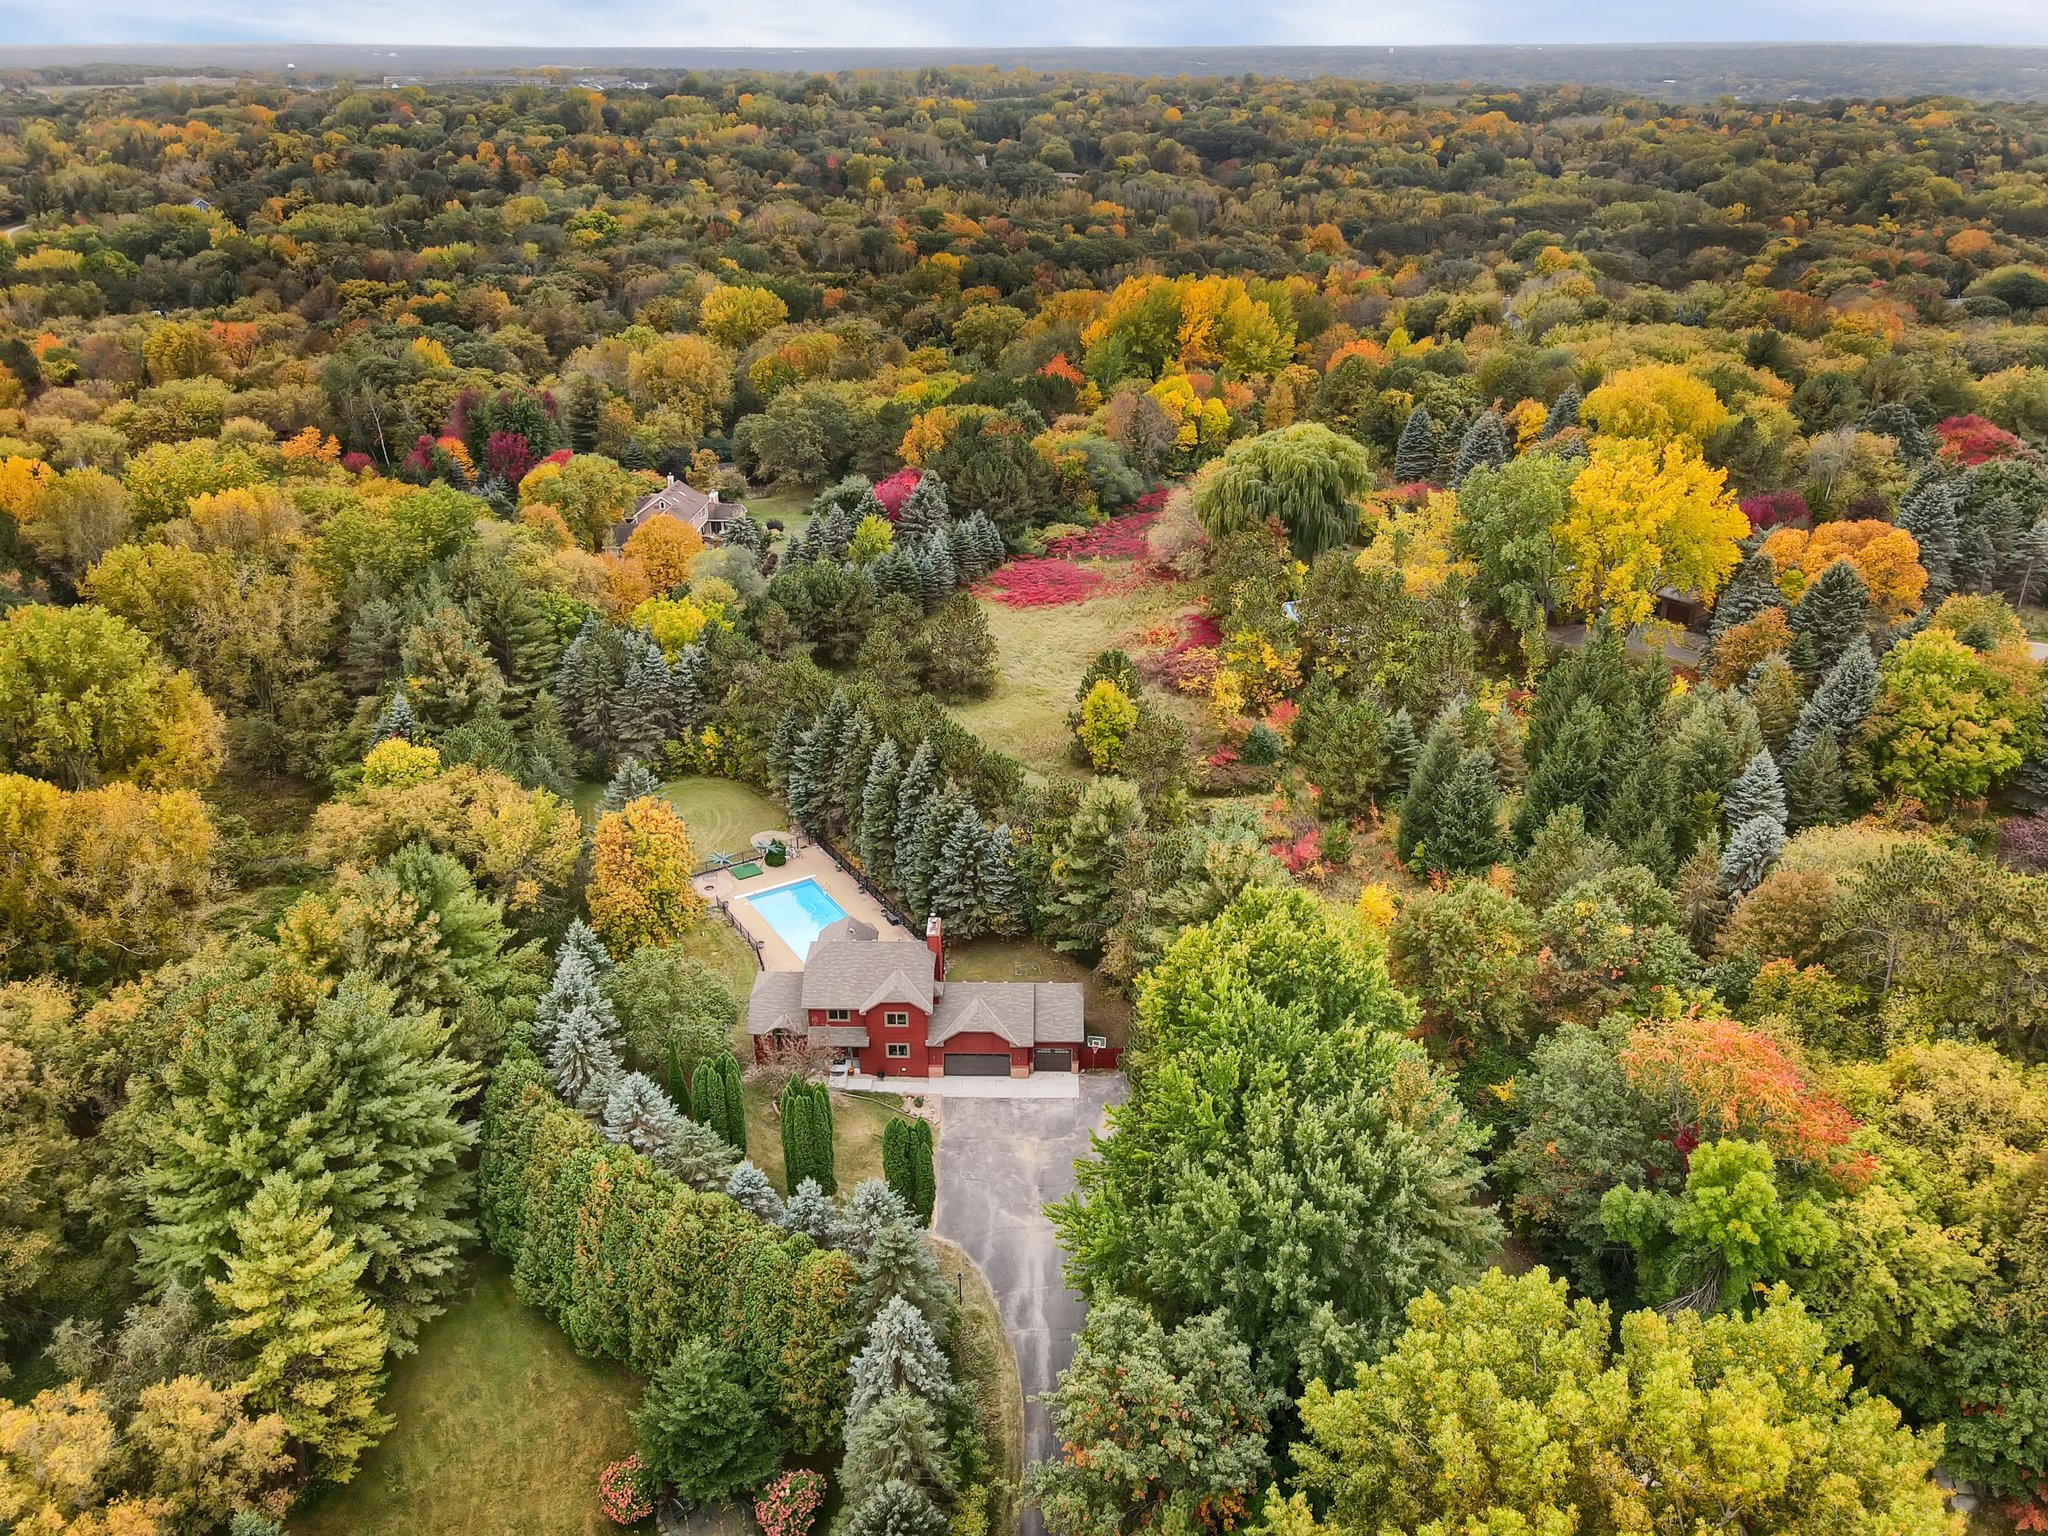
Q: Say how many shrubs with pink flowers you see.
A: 2